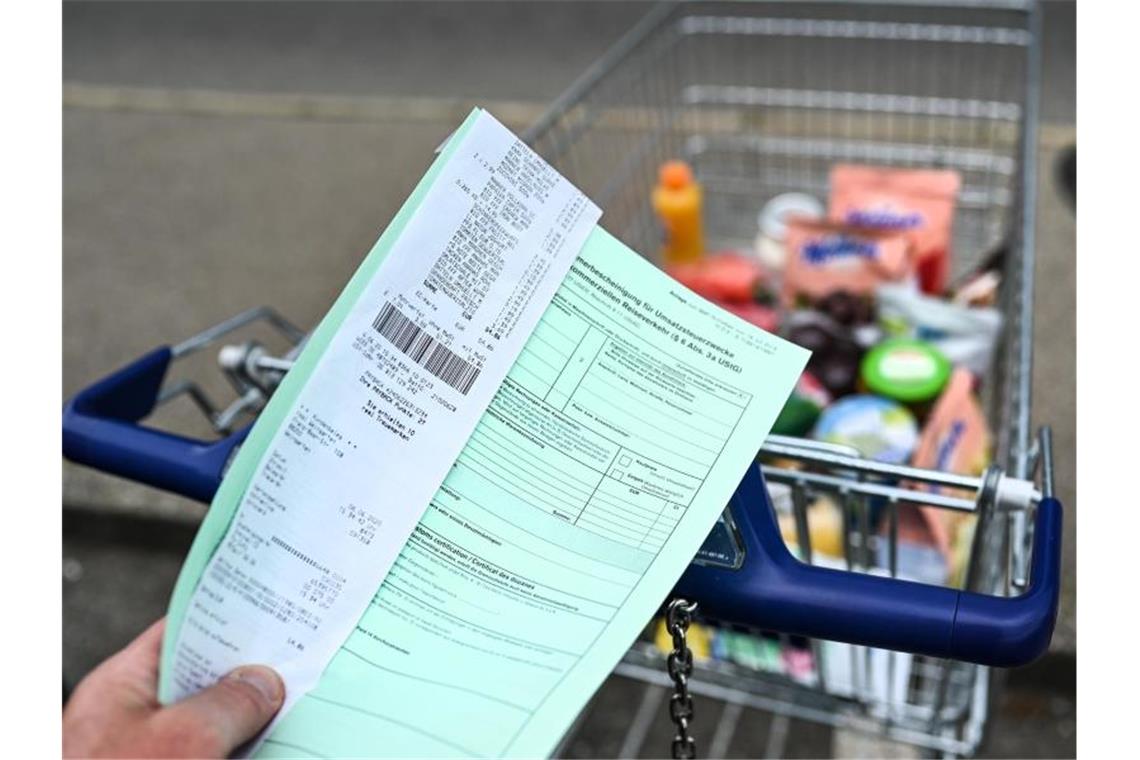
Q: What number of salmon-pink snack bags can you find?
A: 3